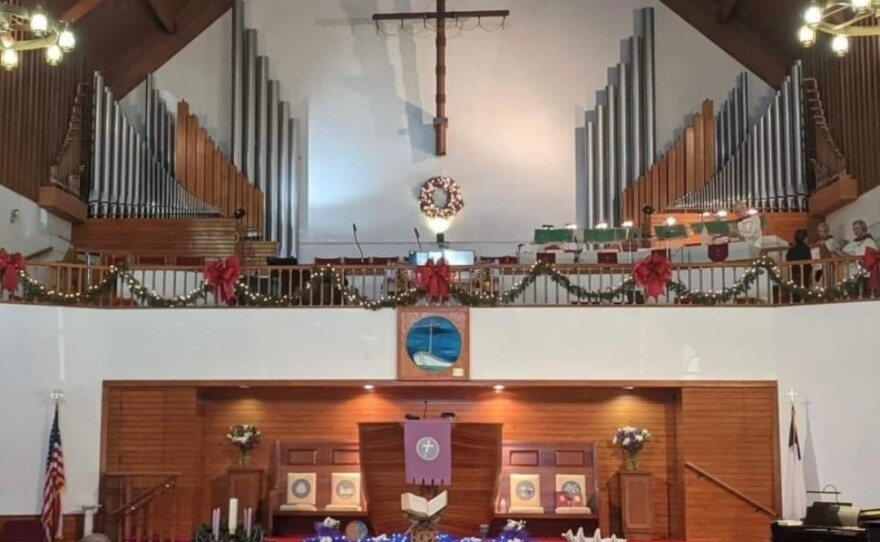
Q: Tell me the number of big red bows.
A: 5